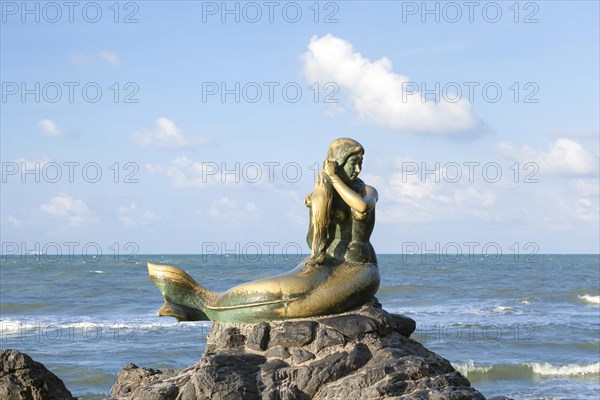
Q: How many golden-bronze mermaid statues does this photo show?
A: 1